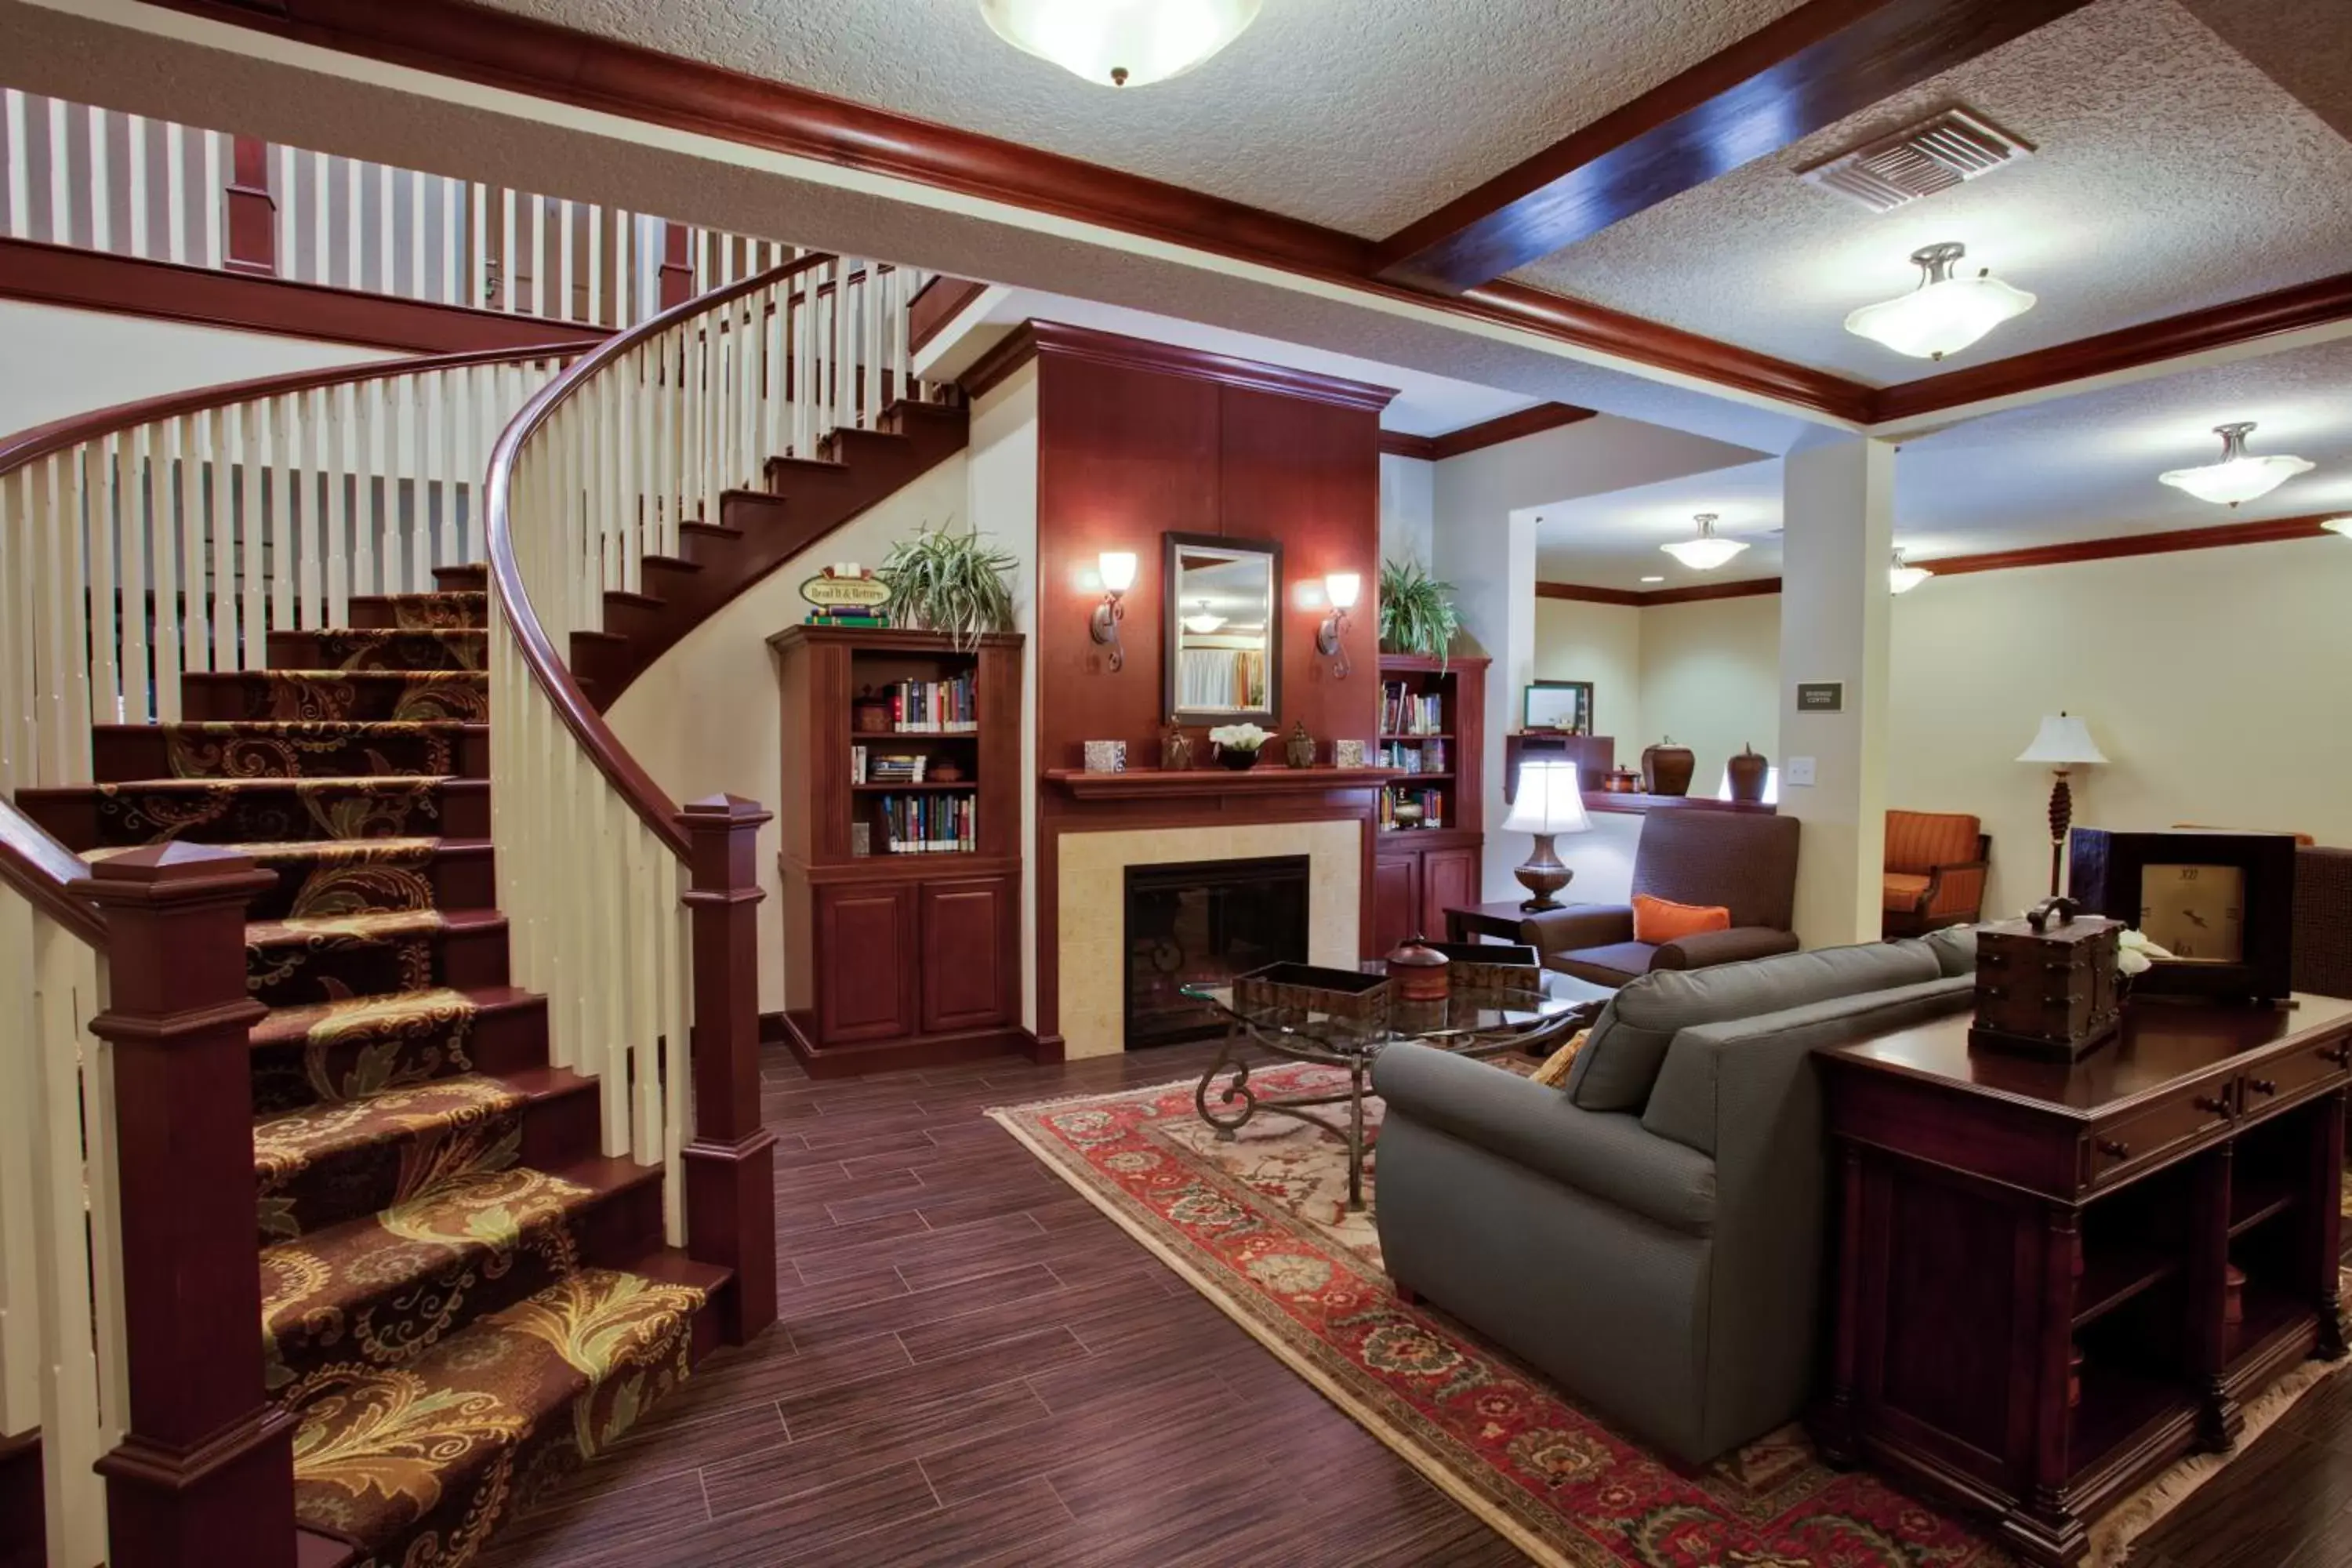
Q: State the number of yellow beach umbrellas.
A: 0